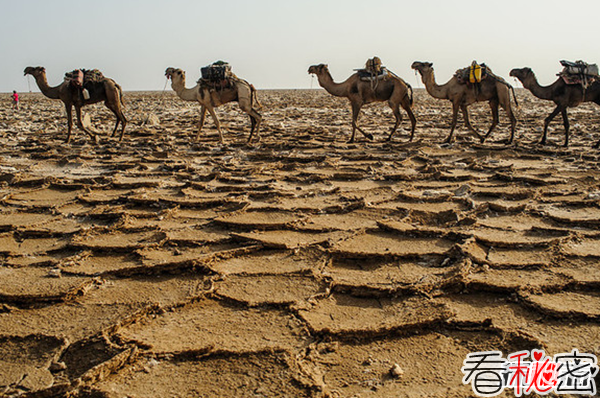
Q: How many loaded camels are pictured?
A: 5